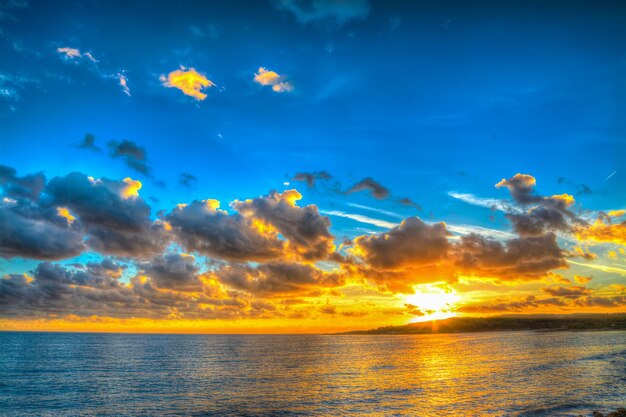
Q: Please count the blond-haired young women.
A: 0